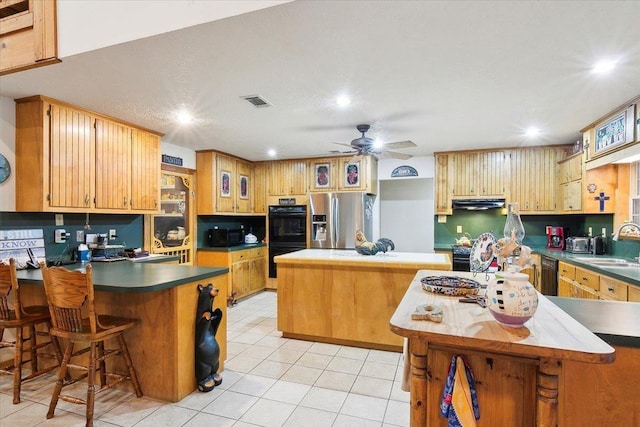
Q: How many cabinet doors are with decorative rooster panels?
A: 4